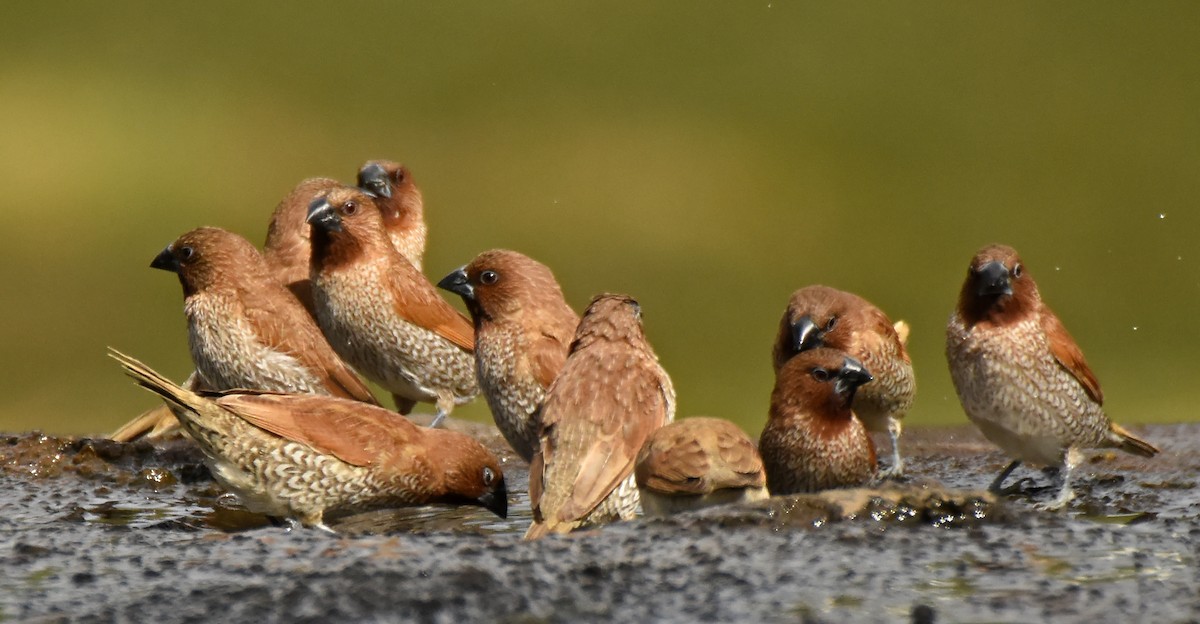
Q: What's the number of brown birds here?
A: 11